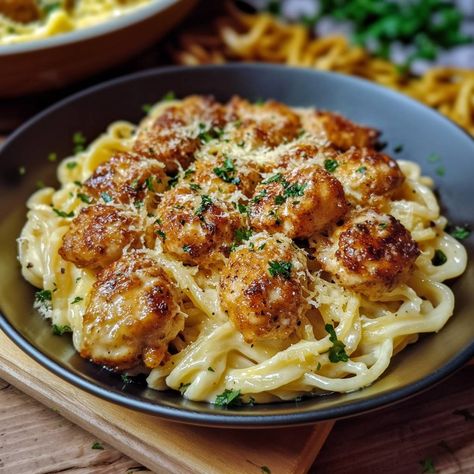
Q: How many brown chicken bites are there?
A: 13